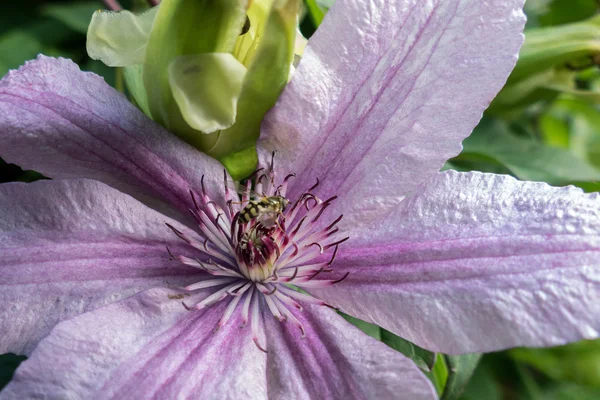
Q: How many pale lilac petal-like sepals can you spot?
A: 6